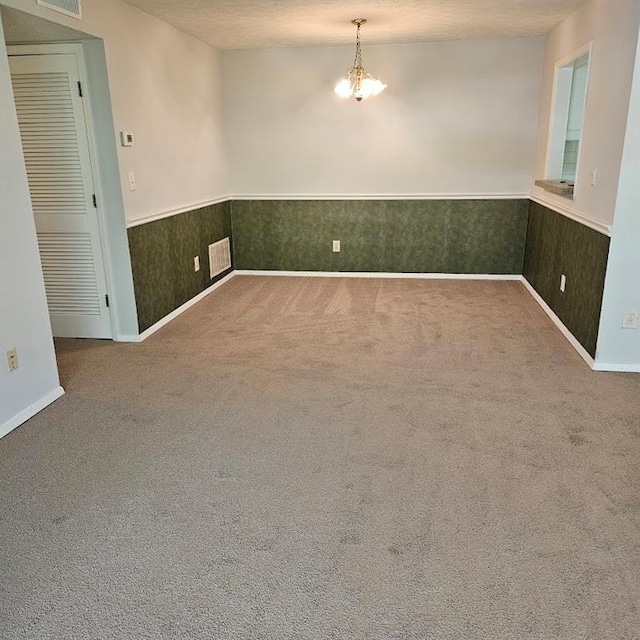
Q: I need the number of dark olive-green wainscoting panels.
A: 3